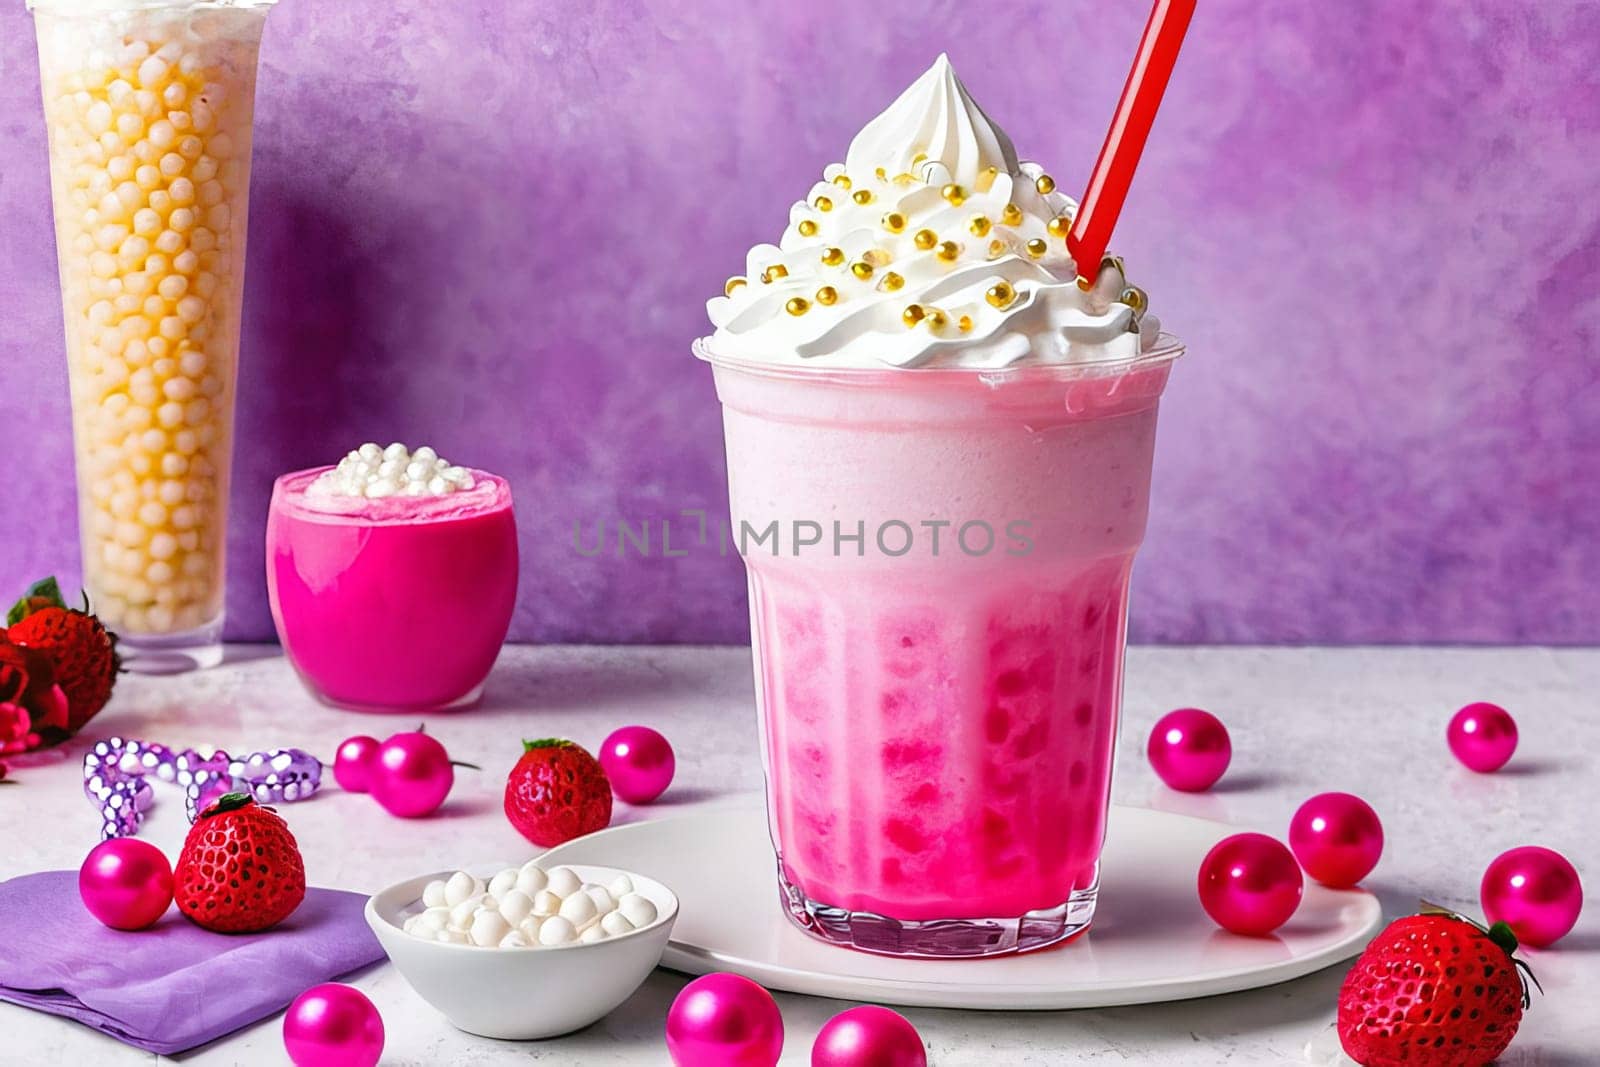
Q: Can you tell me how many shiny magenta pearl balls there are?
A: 12